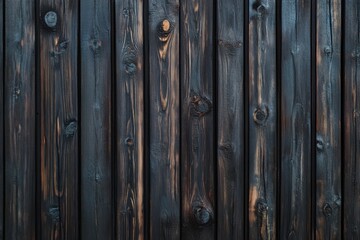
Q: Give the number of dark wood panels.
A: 11